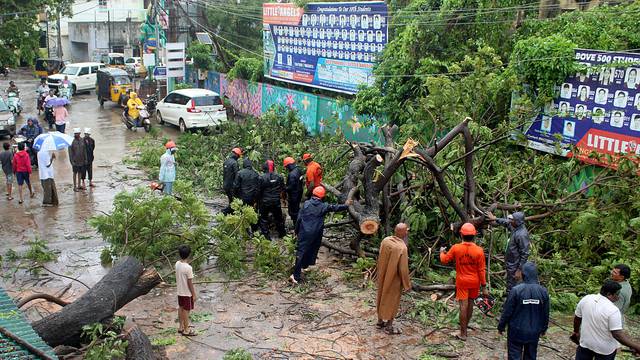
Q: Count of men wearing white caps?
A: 2